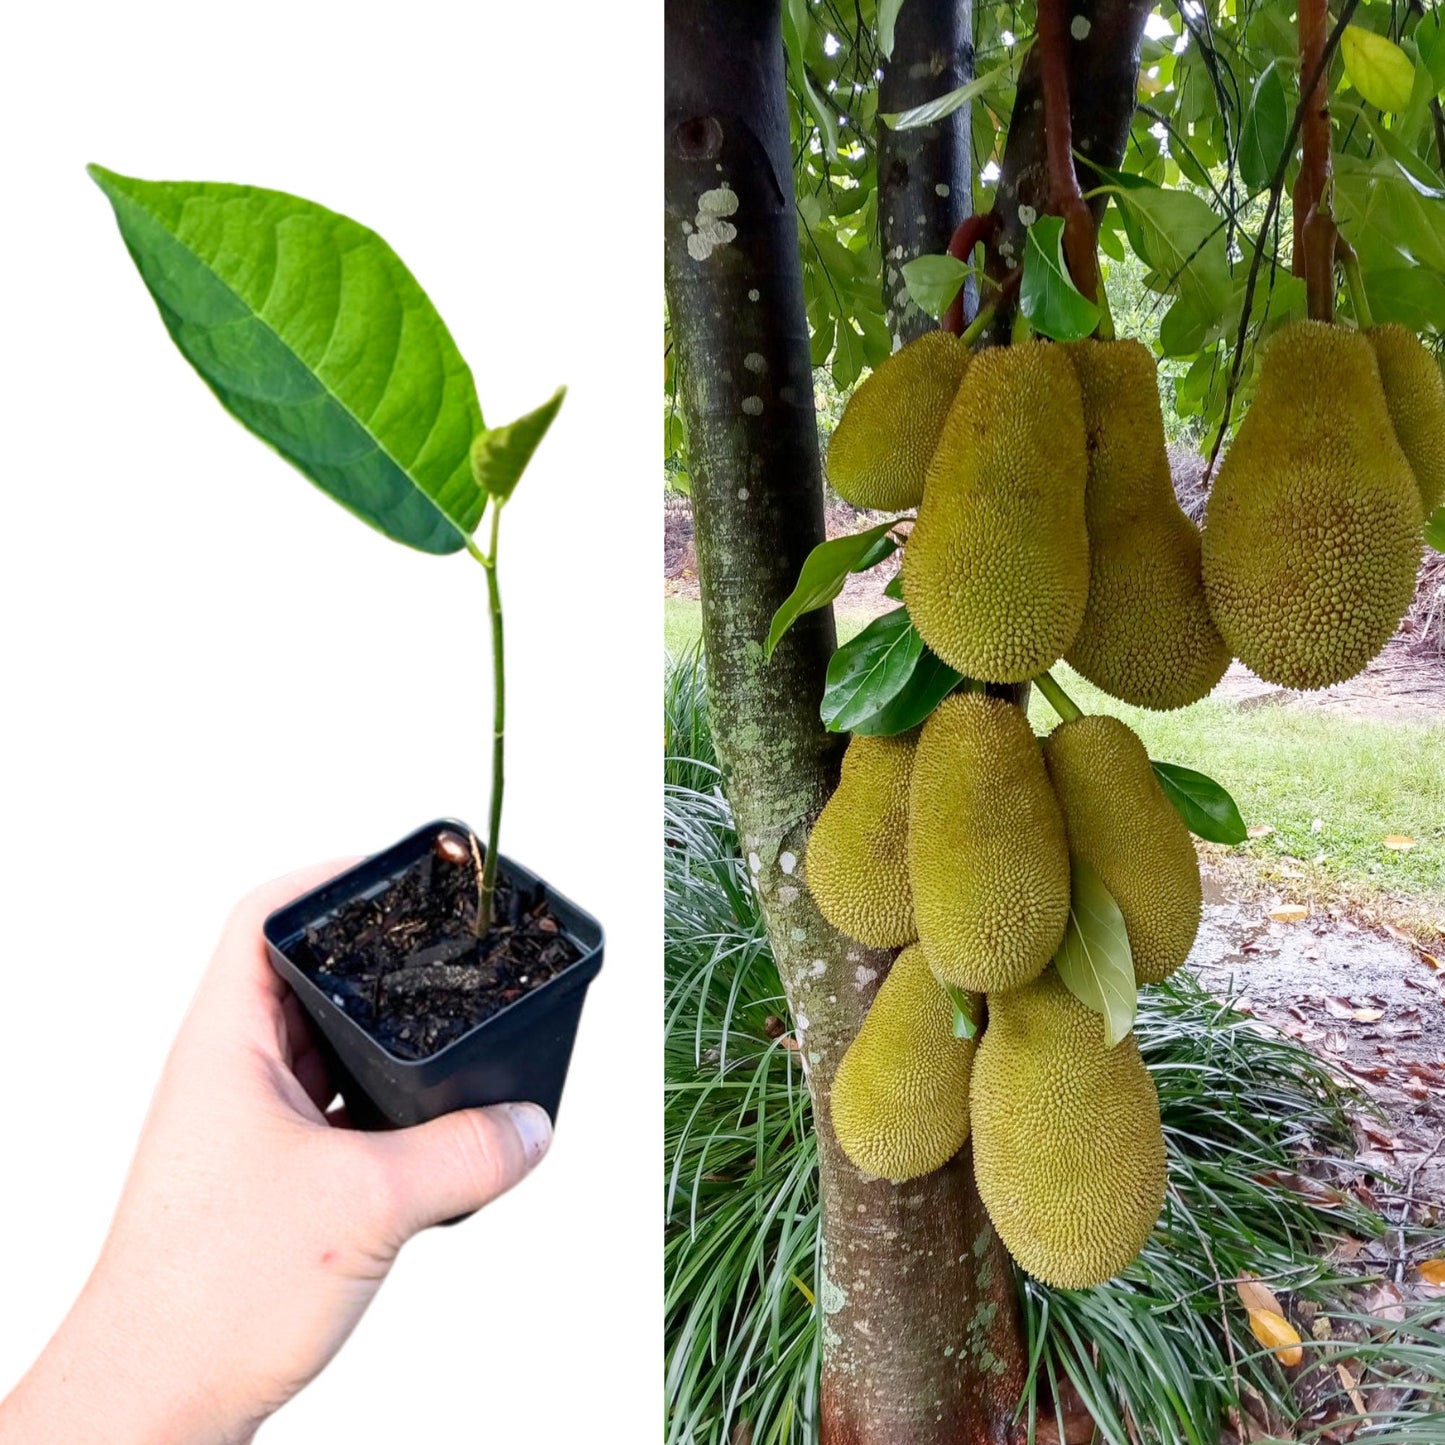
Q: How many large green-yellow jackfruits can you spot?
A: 10